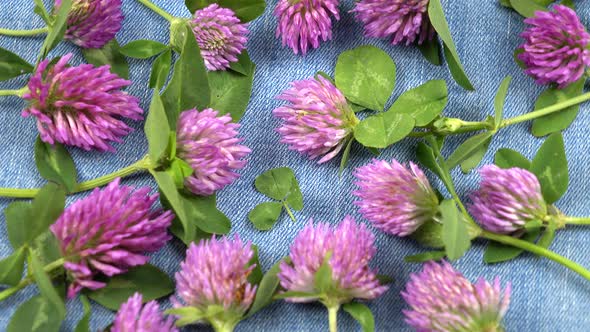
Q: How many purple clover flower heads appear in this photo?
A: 15